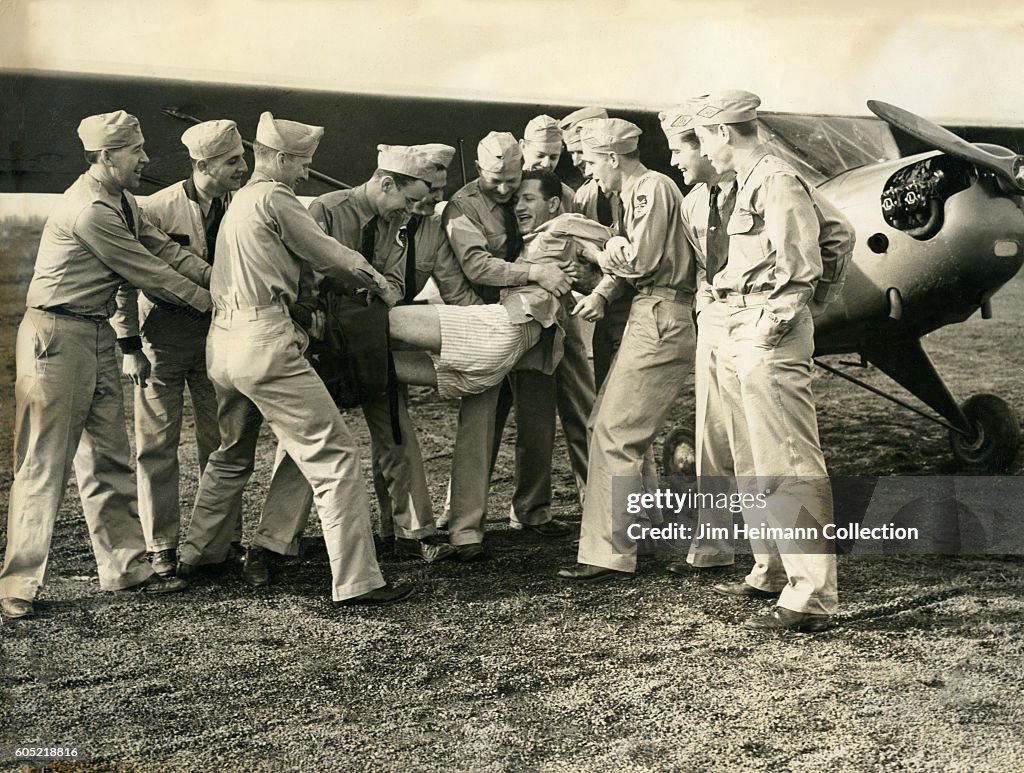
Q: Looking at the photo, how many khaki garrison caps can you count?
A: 11